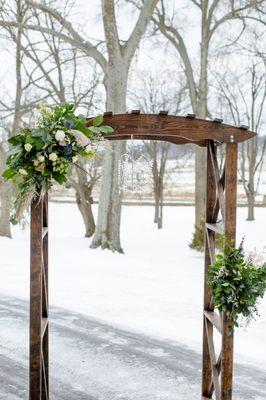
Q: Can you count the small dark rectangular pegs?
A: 6